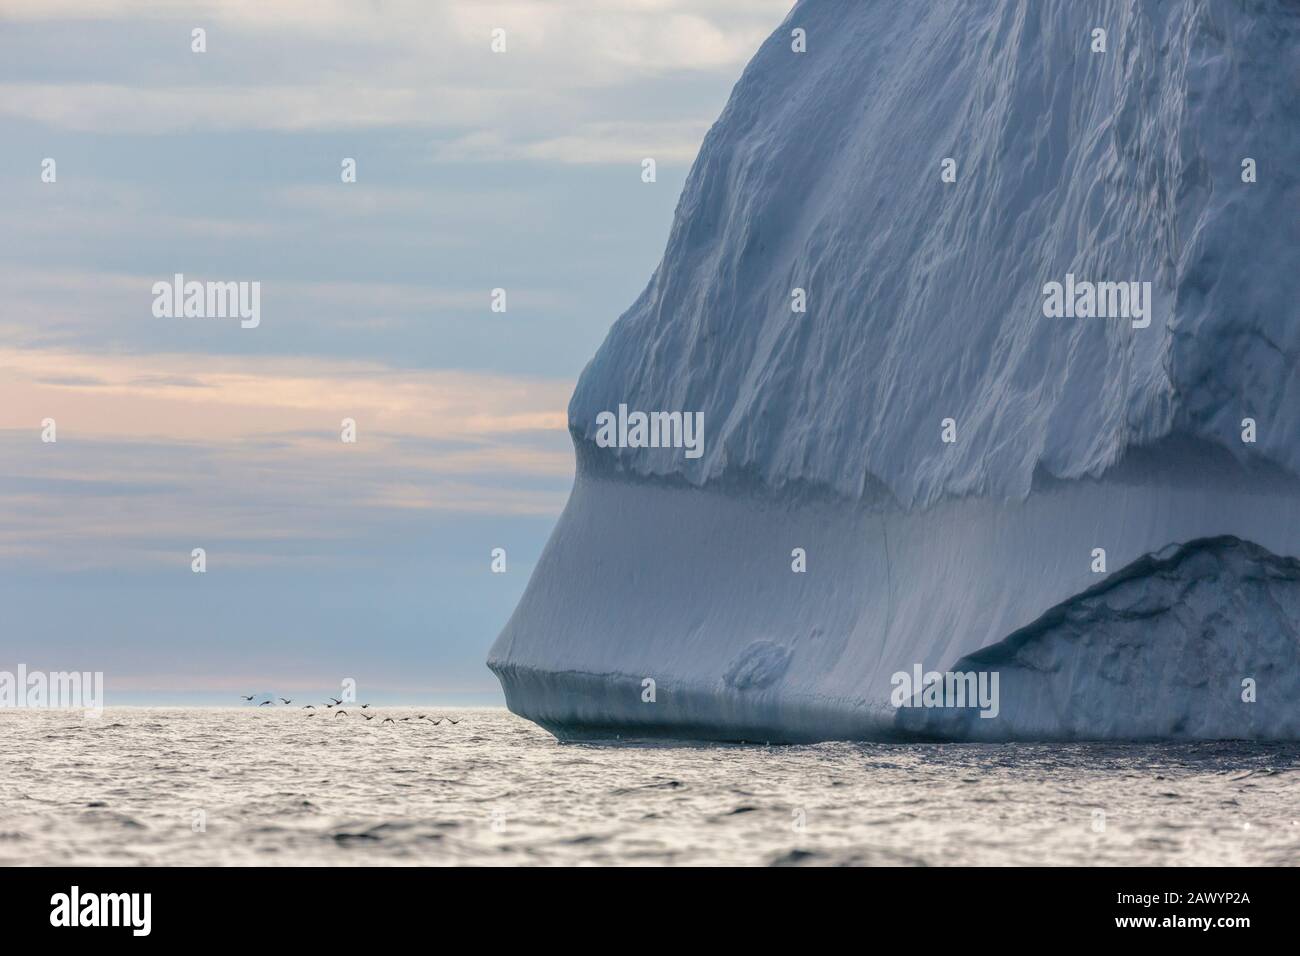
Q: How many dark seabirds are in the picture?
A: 15